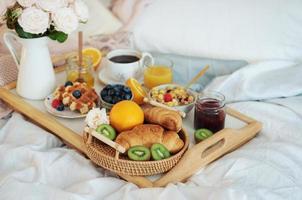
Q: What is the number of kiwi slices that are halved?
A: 4